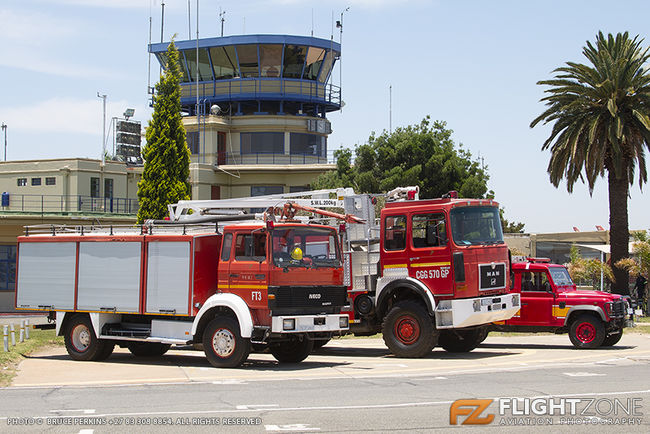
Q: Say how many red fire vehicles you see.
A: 3